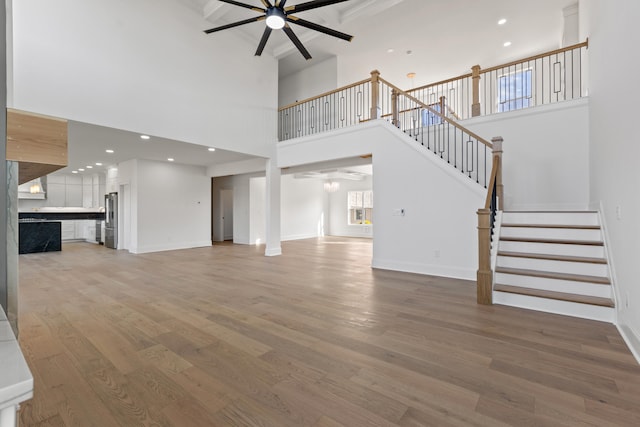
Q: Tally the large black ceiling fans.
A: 1